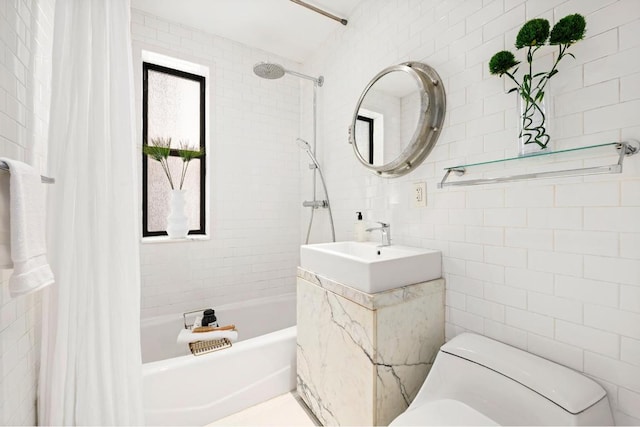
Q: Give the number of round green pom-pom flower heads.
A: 3